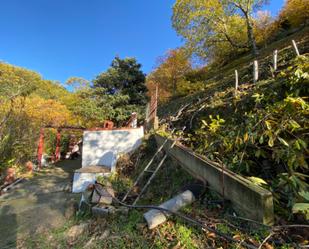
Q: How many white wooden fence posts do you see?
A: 4